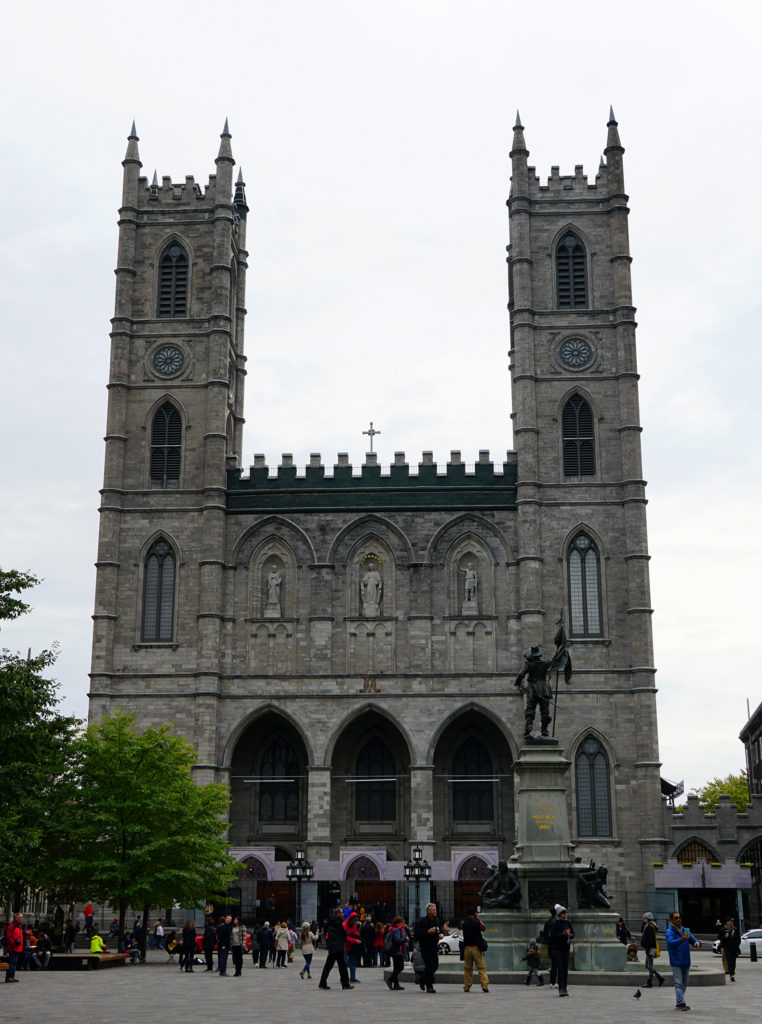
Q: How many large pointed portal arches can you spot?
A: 3